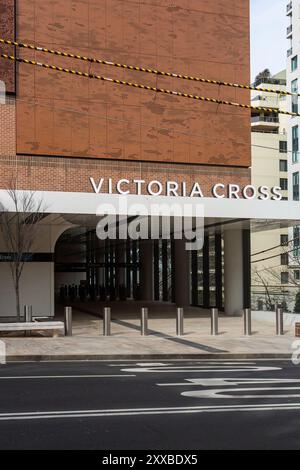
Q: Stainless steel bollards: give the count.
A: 8